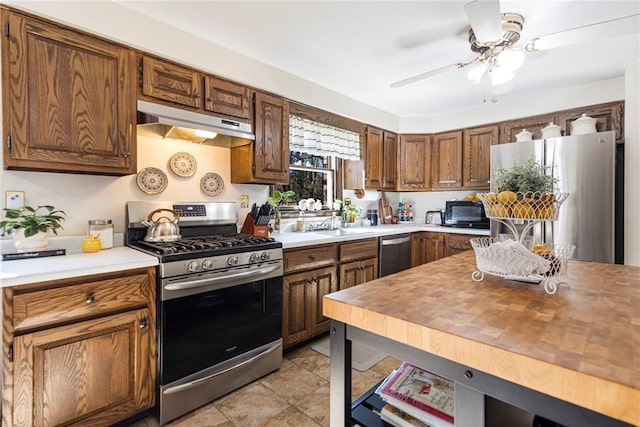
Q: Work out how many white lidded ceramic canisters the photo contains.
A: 3